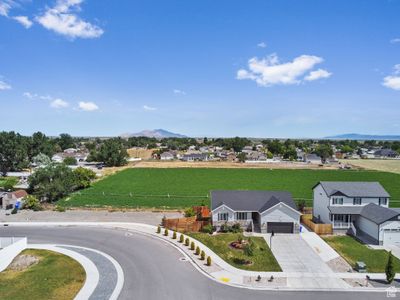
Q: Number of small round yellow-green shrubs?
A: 9